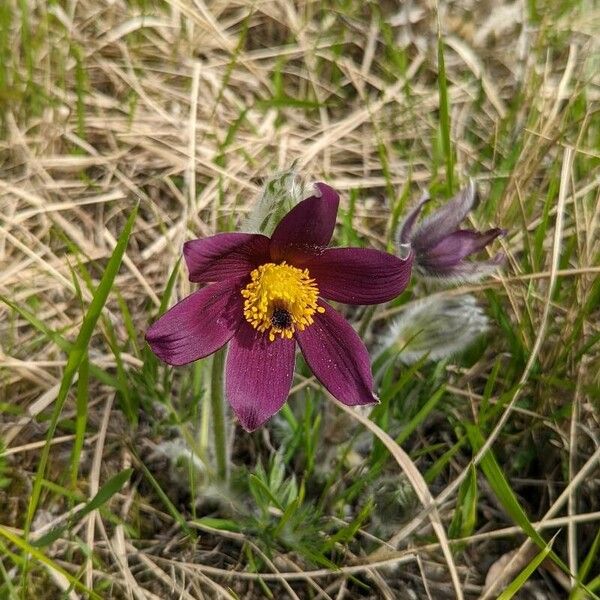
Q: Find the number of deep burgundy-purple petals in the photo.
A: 6